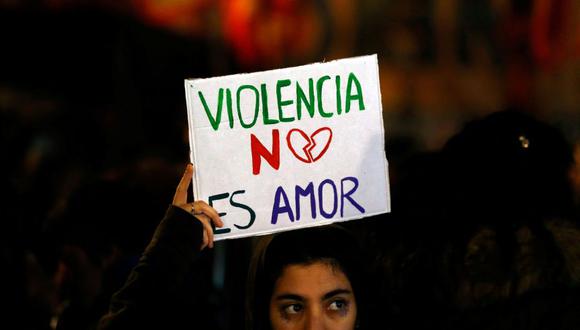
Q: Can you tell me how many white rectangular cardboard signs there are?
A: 1